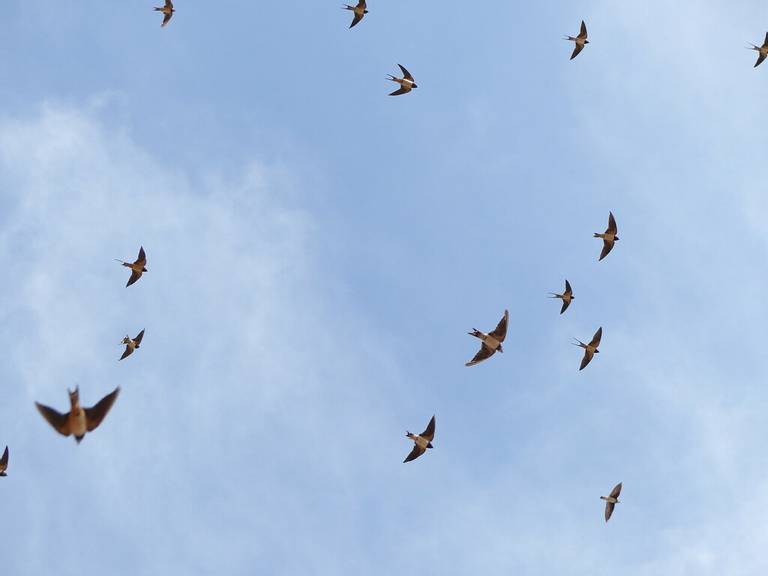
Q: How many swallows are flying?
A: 15